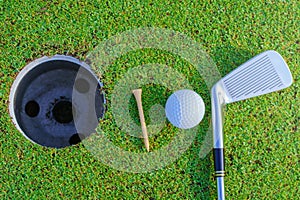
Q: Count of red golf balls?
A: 0